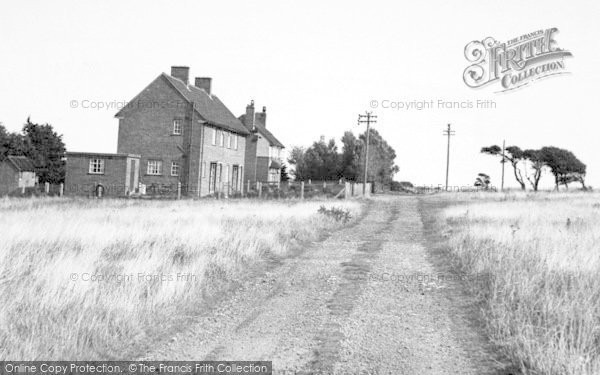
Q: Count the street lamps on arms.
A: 0